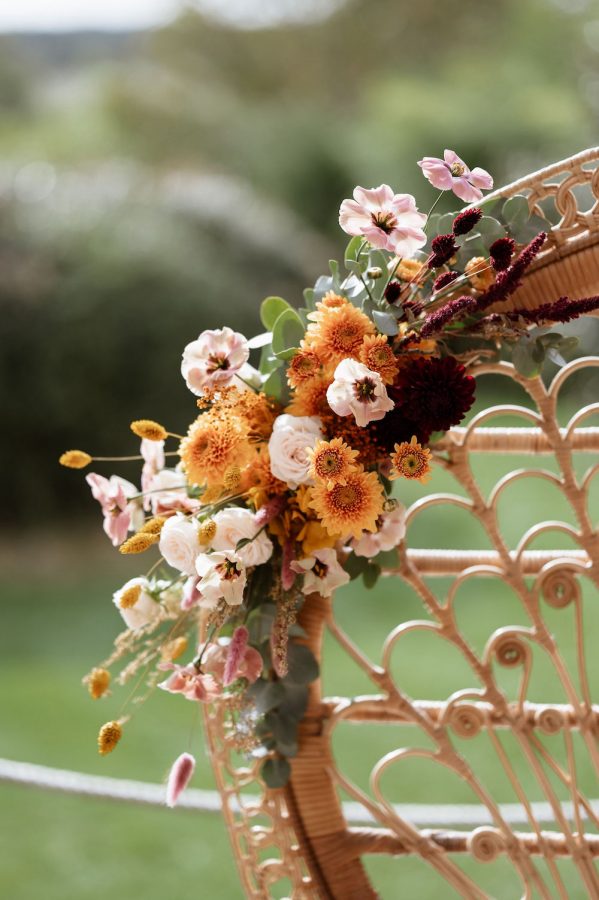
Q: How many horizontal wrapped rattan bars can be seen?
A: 4